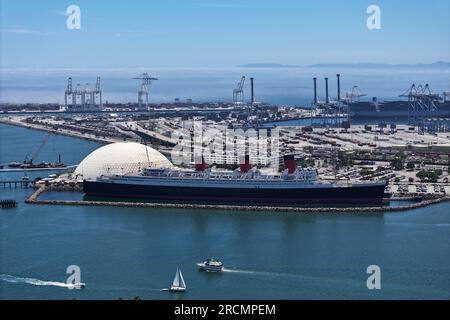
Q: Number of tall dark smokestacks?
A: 4